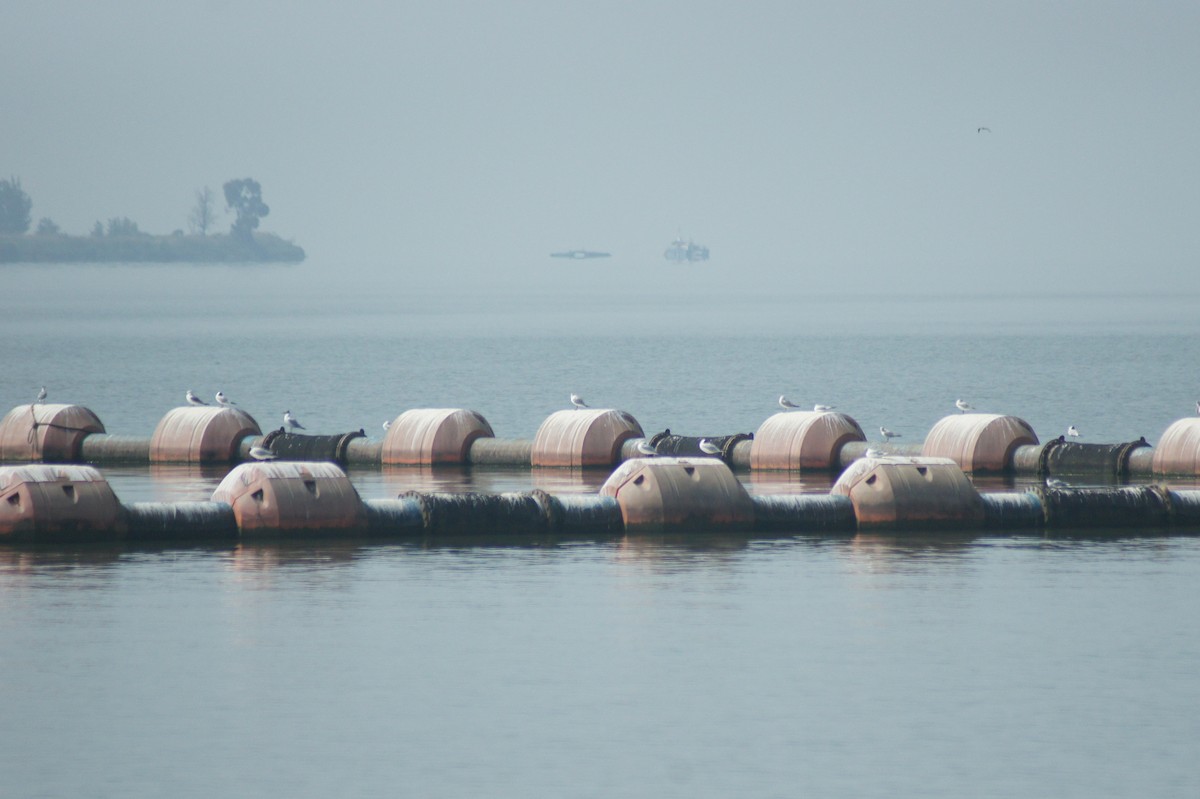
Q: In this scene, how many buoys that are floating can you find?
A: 11